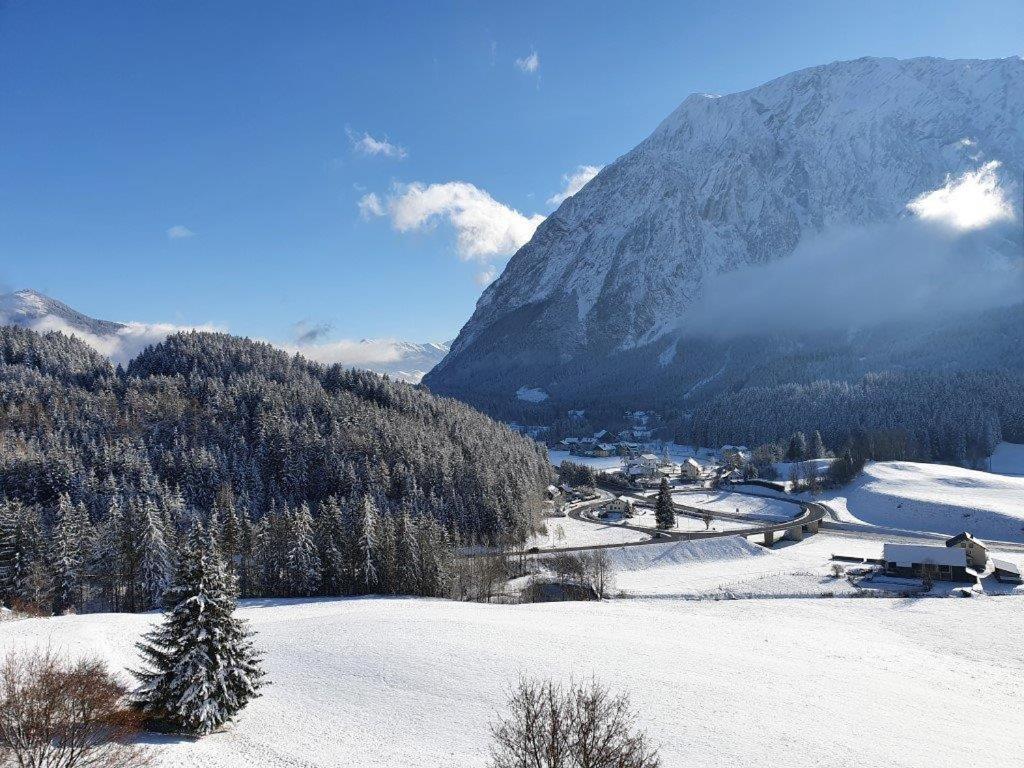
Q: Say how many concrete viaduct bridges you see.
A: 1